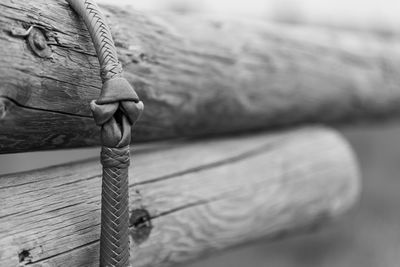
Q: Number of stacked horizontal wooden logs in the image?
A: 2